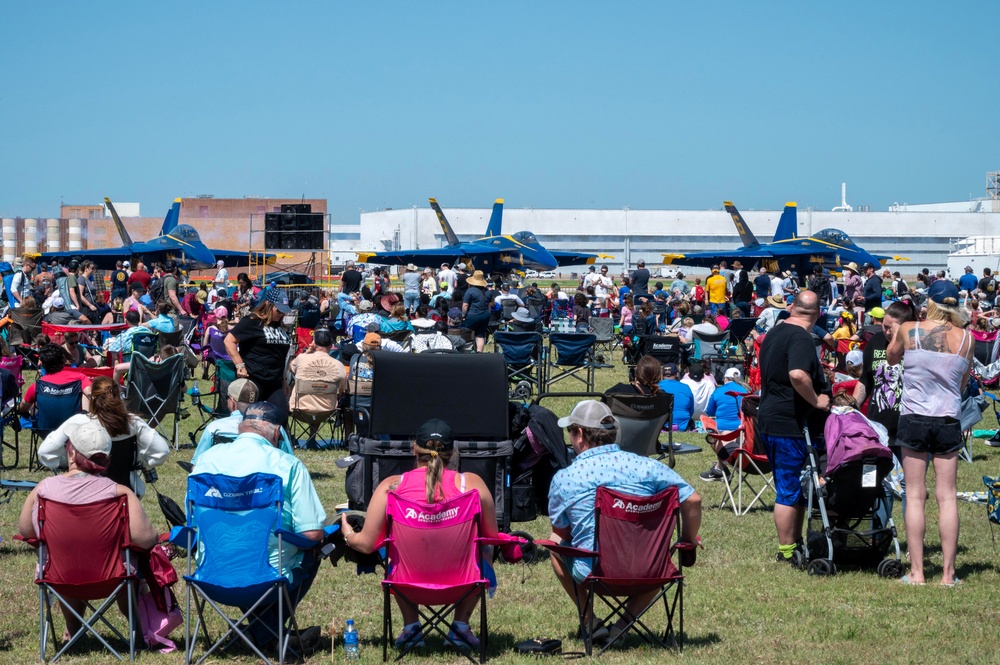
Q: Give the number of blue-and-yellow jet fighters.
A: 3